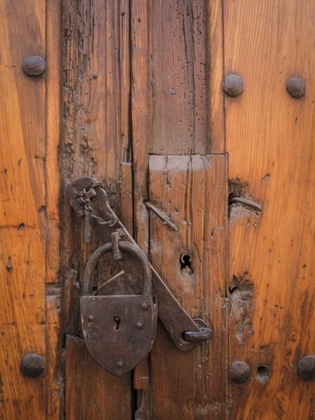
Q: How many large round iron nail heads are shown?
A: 6